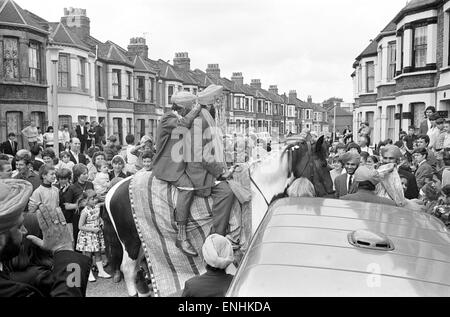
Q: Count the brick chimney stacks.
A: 9